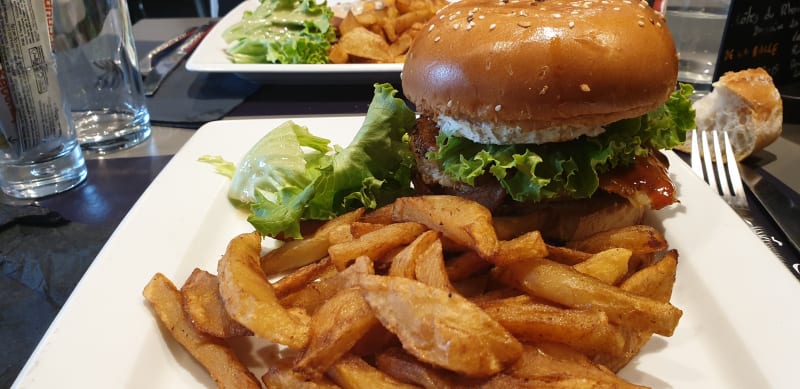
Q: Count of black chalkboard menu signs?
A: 1